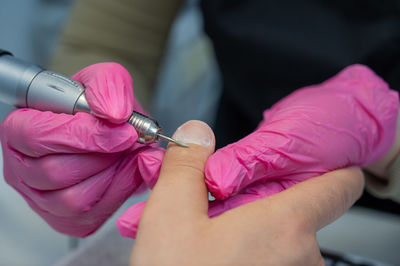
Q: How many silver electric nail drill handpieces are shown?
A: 1